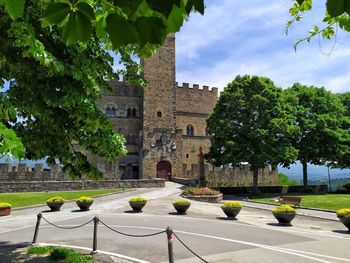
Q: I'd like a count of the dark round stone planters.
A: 7